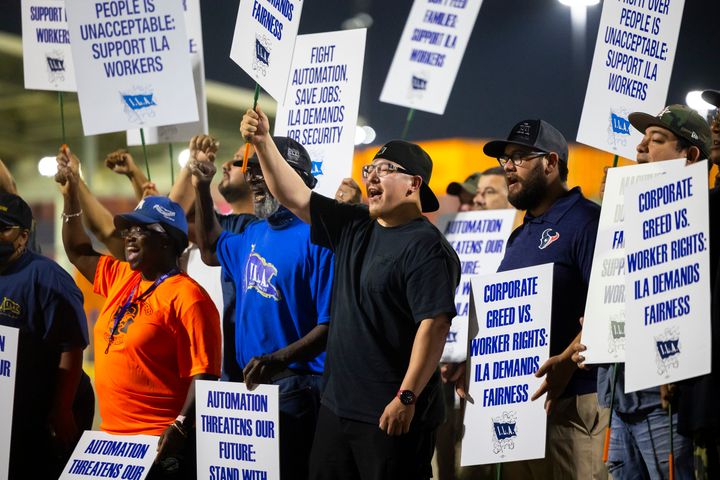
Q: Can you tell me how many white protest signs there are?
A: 14